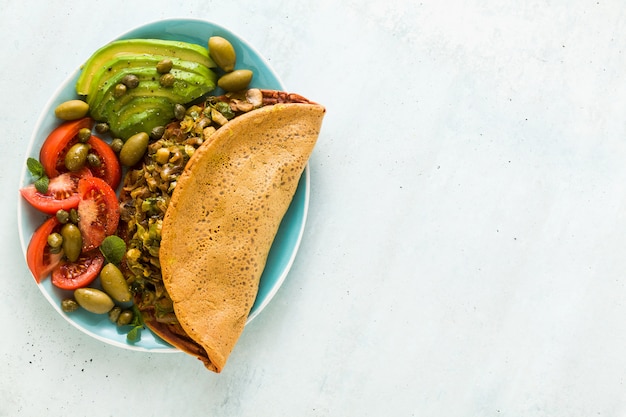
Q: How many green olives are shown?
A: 8